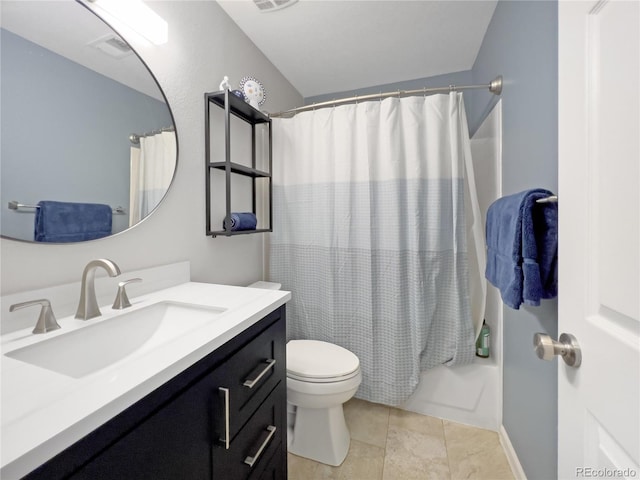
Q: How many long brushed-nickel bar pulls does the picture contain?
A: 3